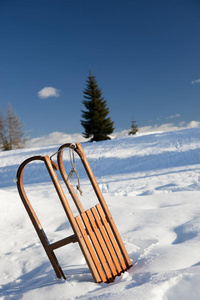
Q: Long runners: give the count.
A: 2